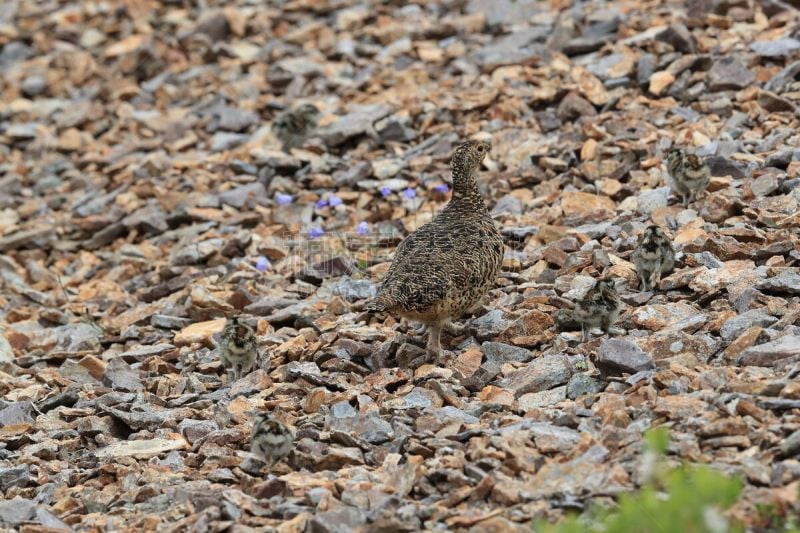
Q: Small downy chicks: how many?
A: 6